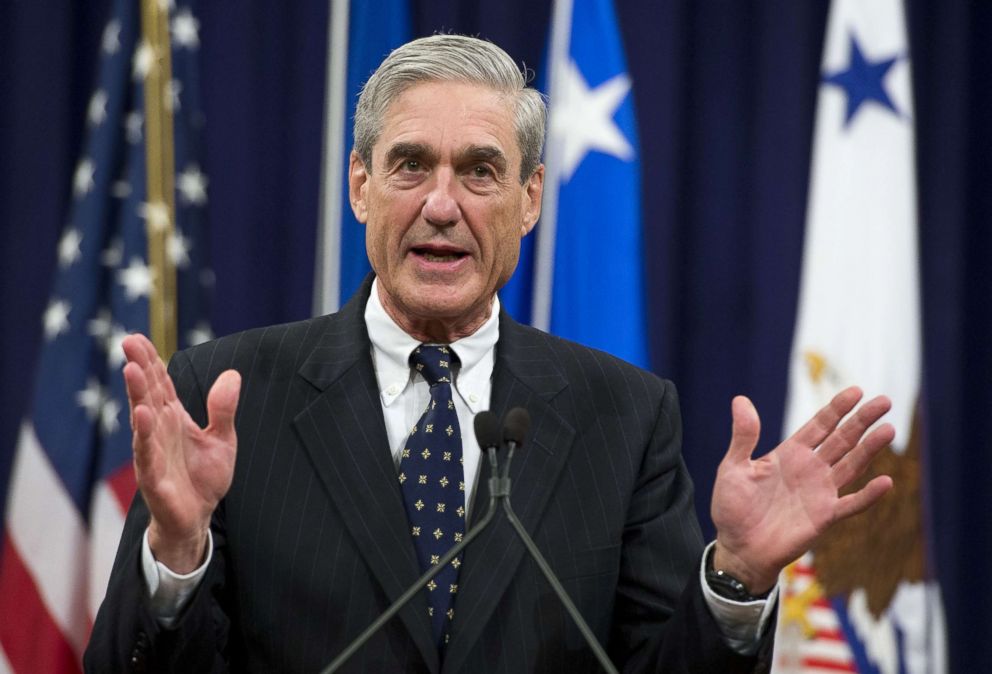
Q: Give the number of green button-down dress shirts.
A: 0